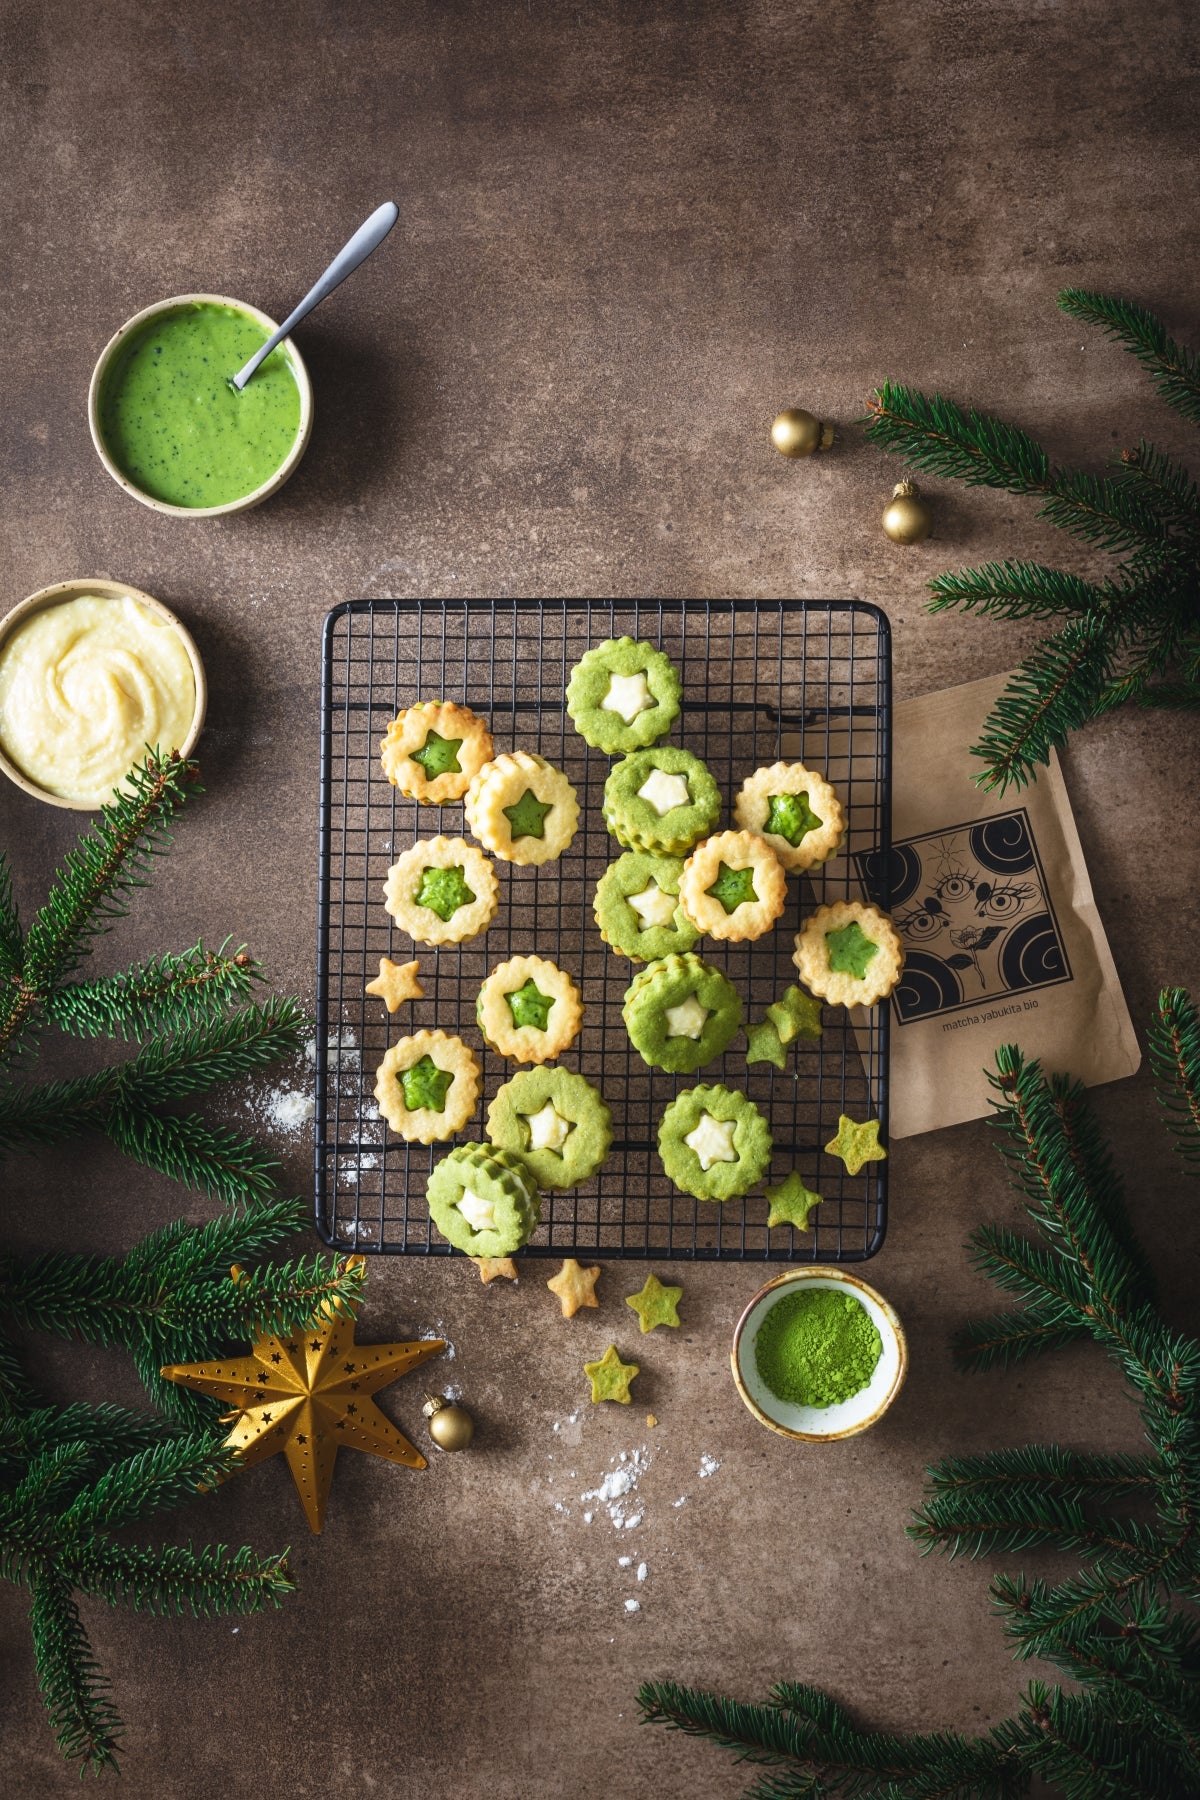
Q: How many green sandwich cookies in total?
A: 7